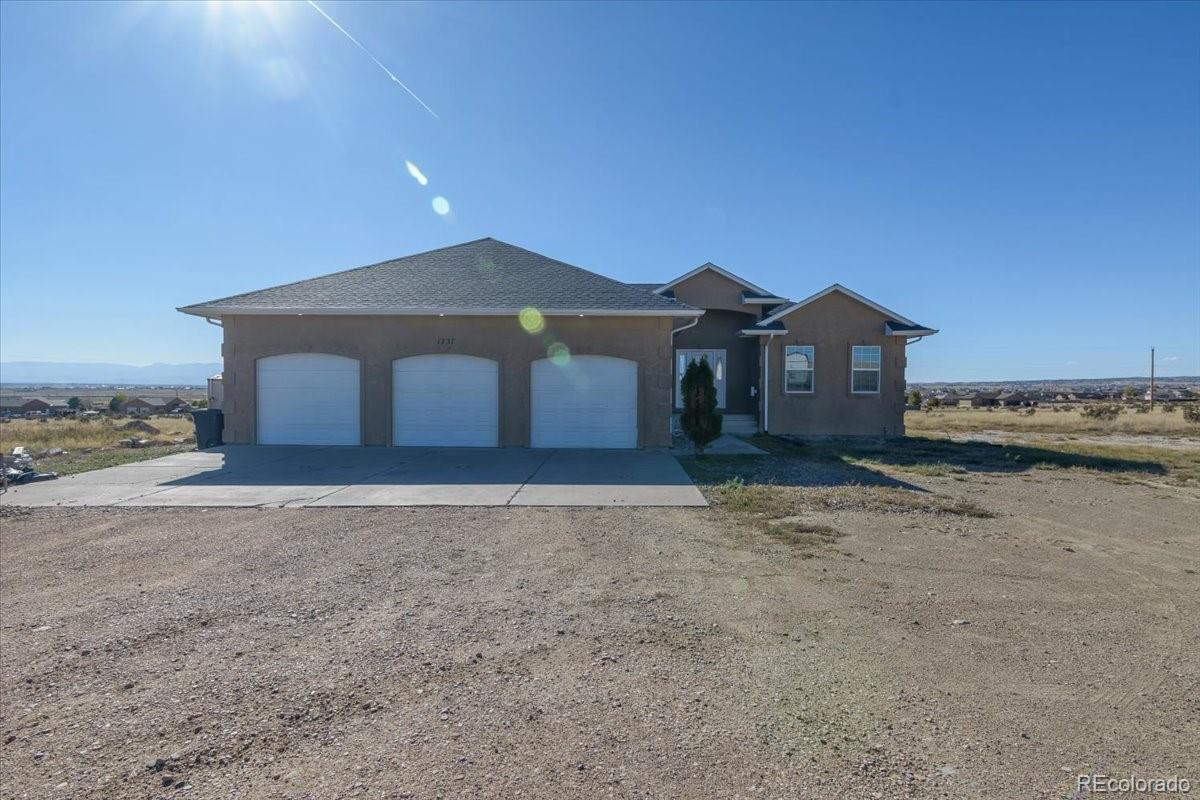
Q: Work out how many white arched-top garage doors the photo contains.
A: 3